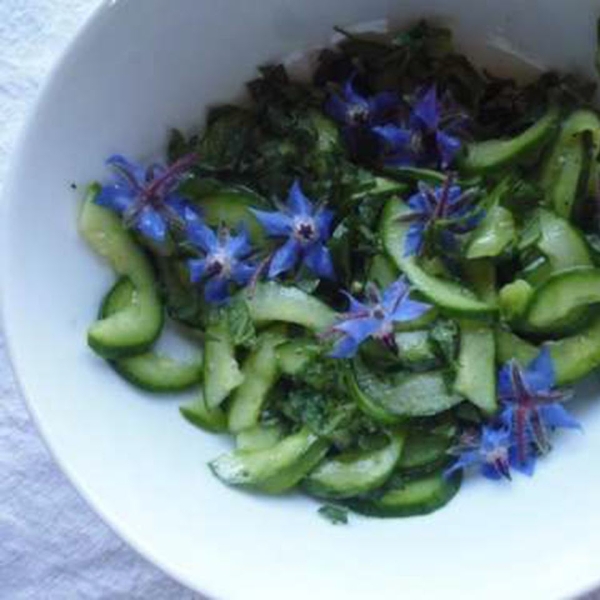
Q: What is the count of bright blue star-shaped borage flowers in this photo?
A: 9